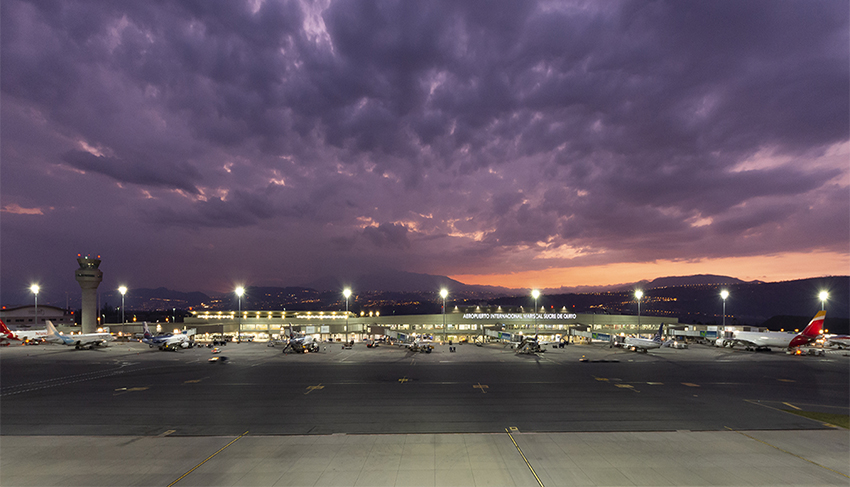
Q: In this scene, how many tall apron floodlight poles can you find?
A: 9